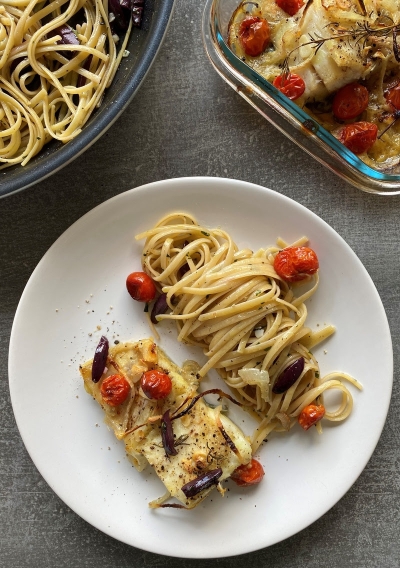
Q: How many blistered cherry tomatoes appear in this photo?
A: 12